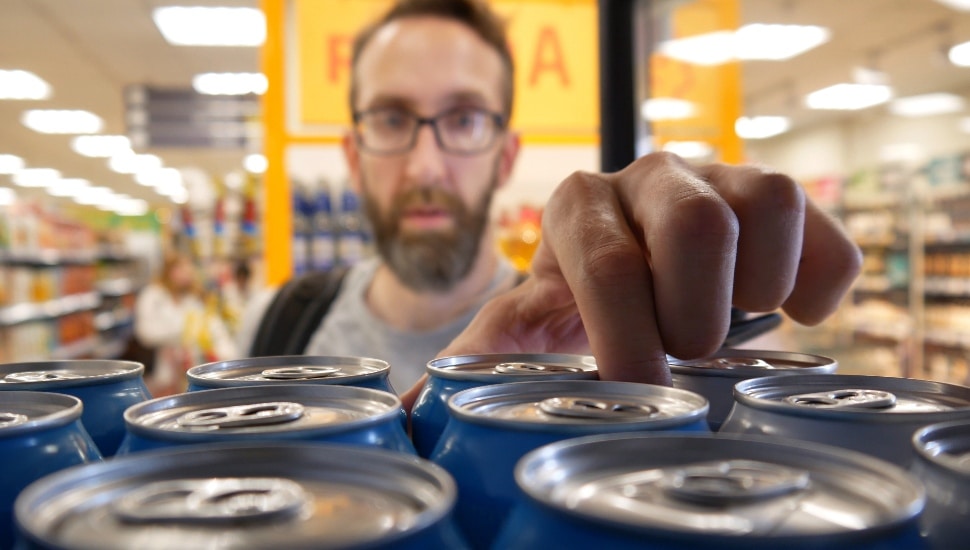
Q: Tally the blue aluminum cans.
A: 8